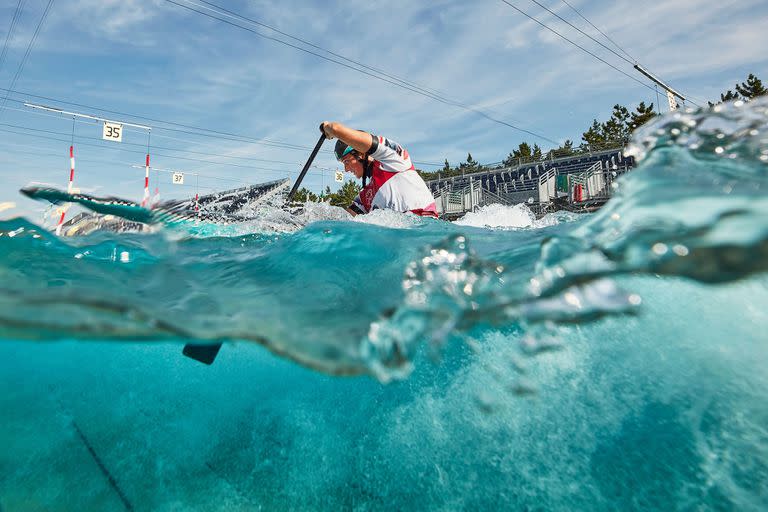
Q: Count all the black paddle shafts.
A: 1